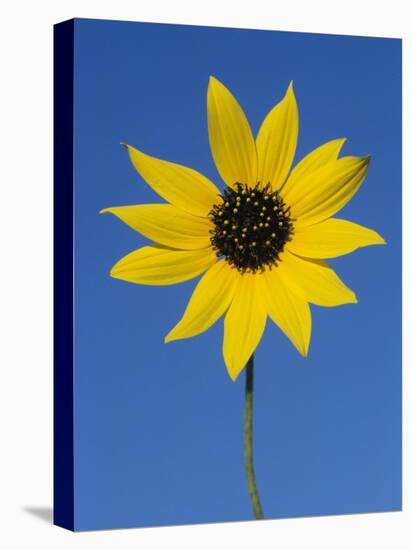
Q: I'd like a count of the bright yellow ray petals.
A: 12